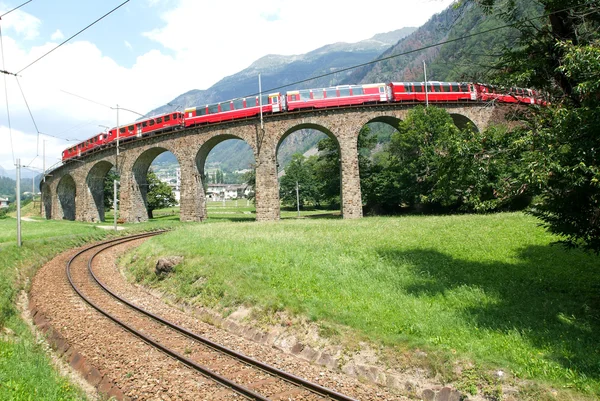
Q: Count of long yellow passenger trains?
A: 0